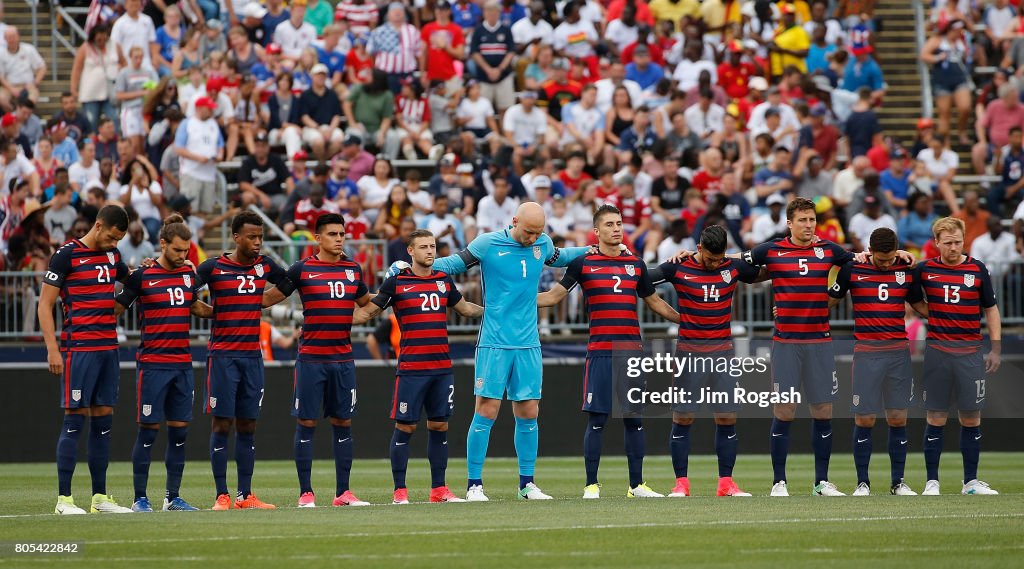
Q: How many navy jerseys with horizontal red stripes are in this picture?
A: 10